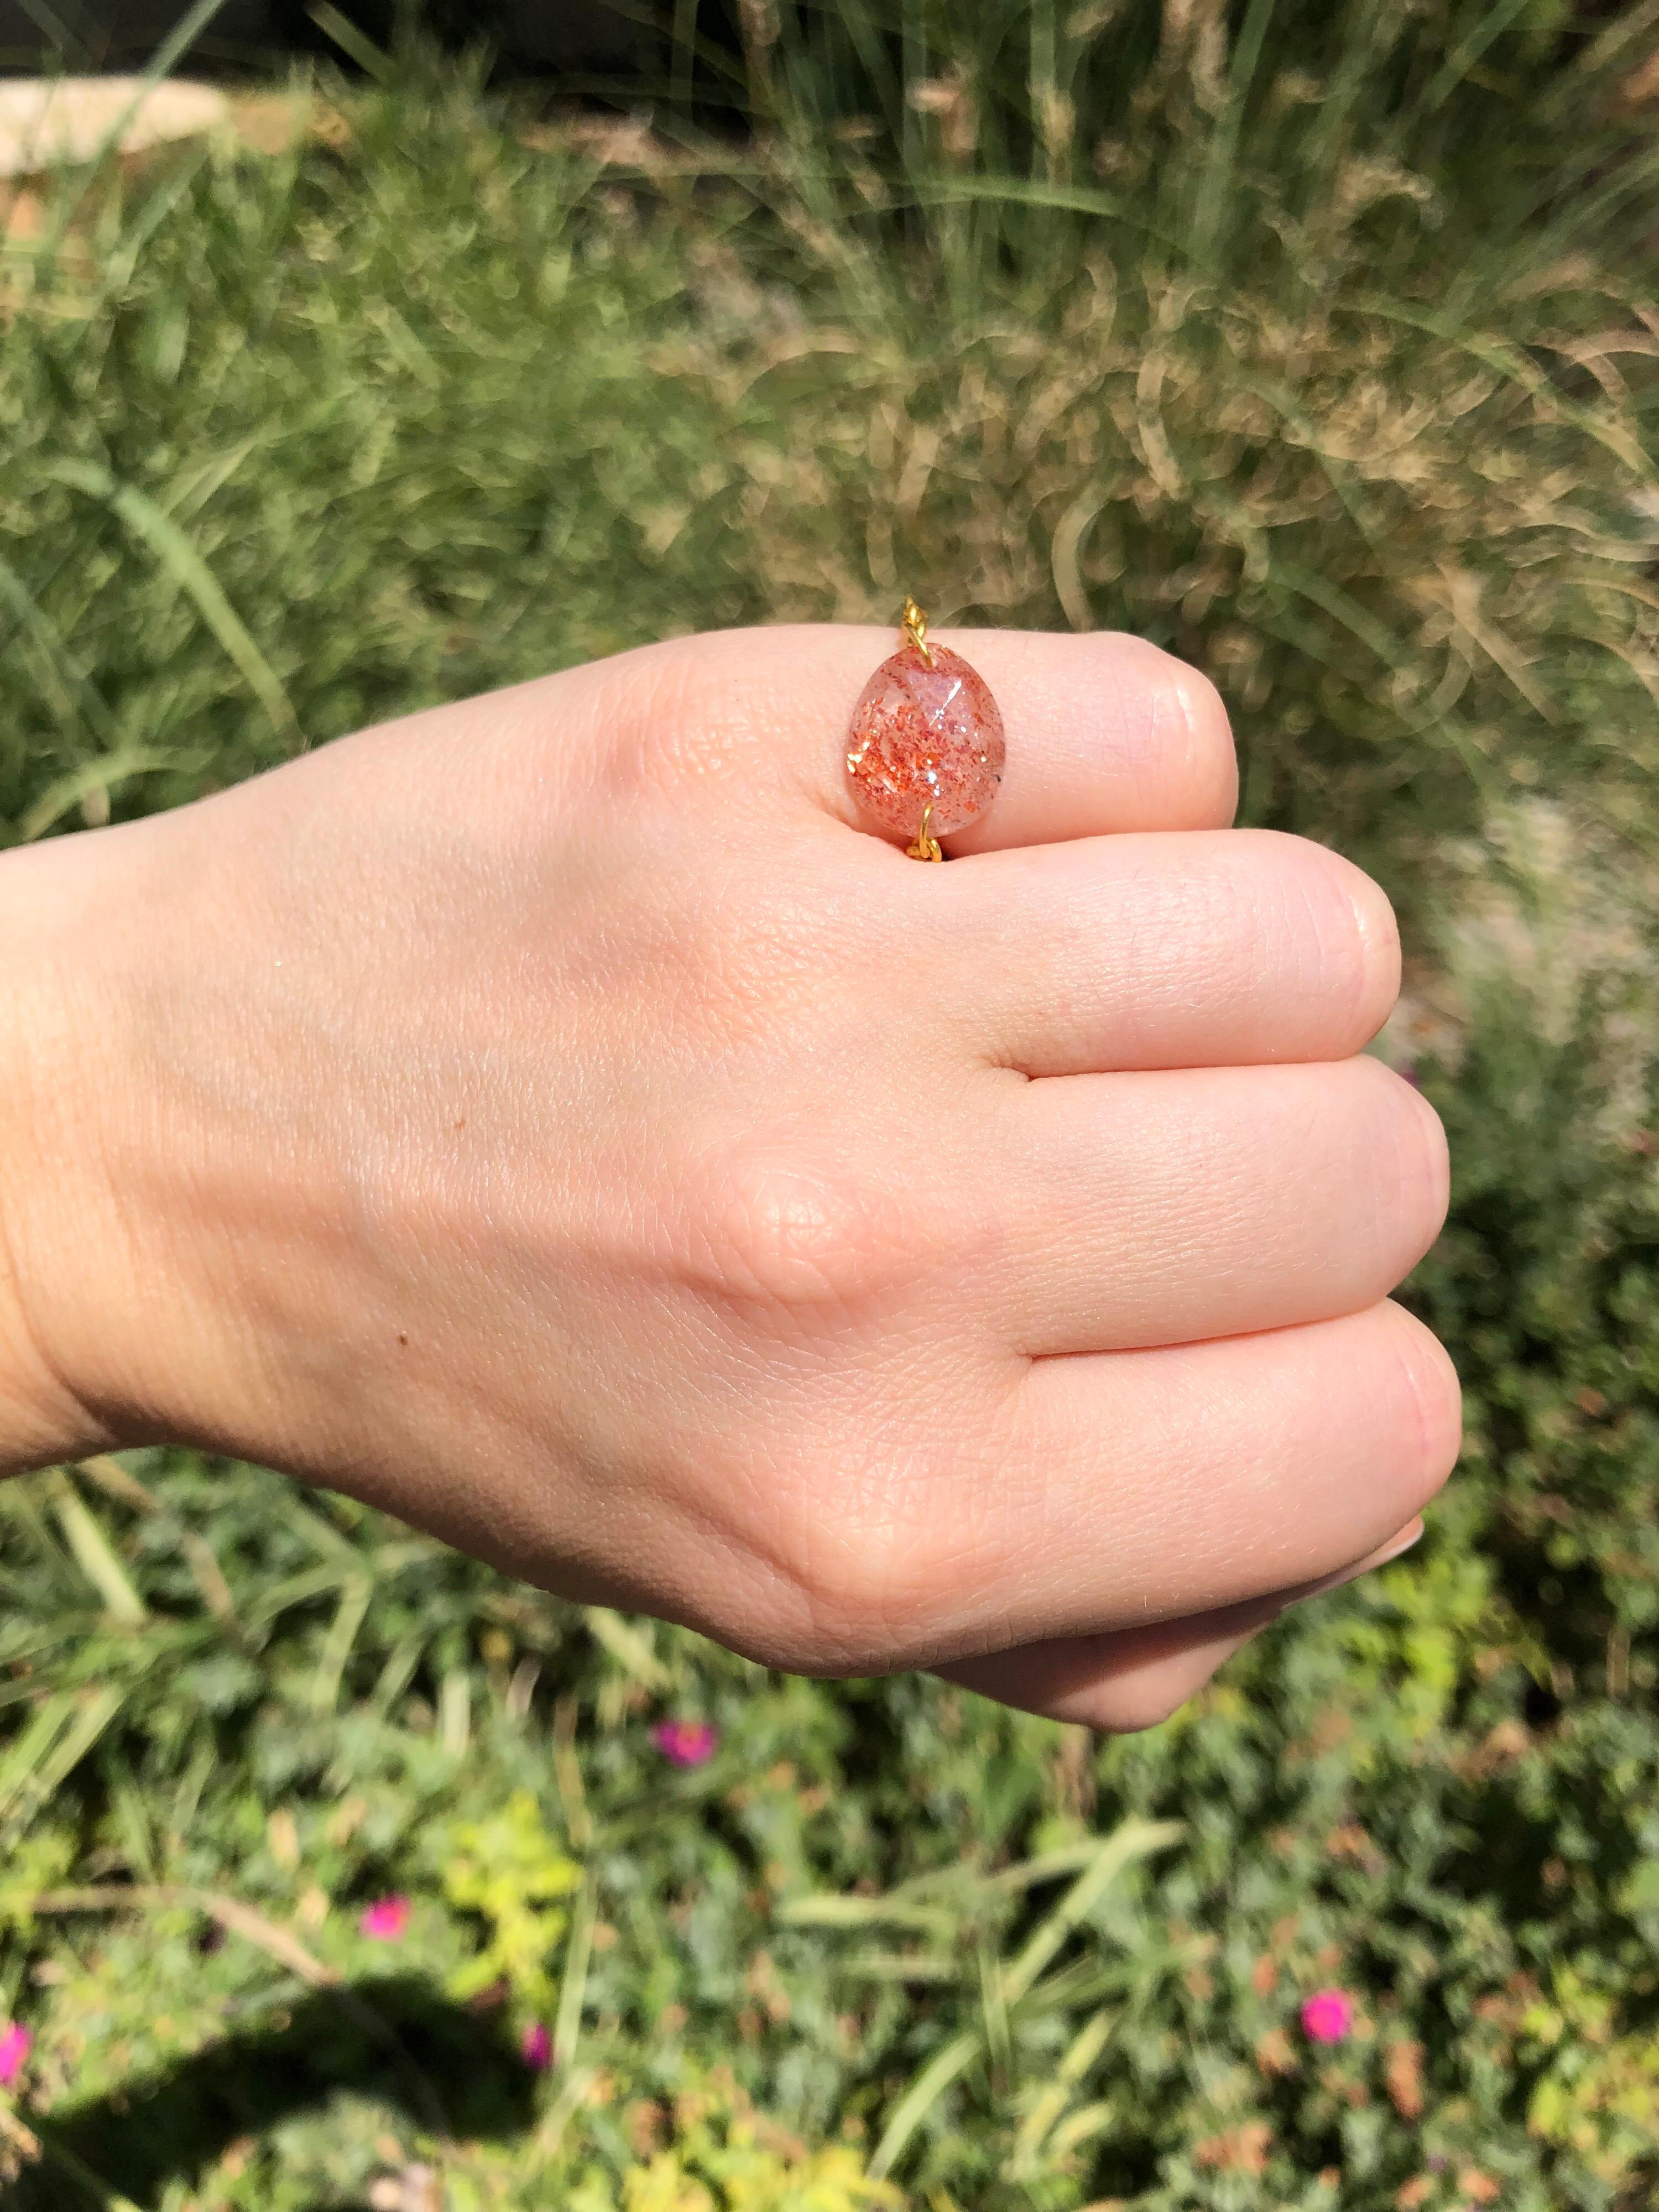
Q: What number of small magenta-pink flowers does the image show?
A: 5